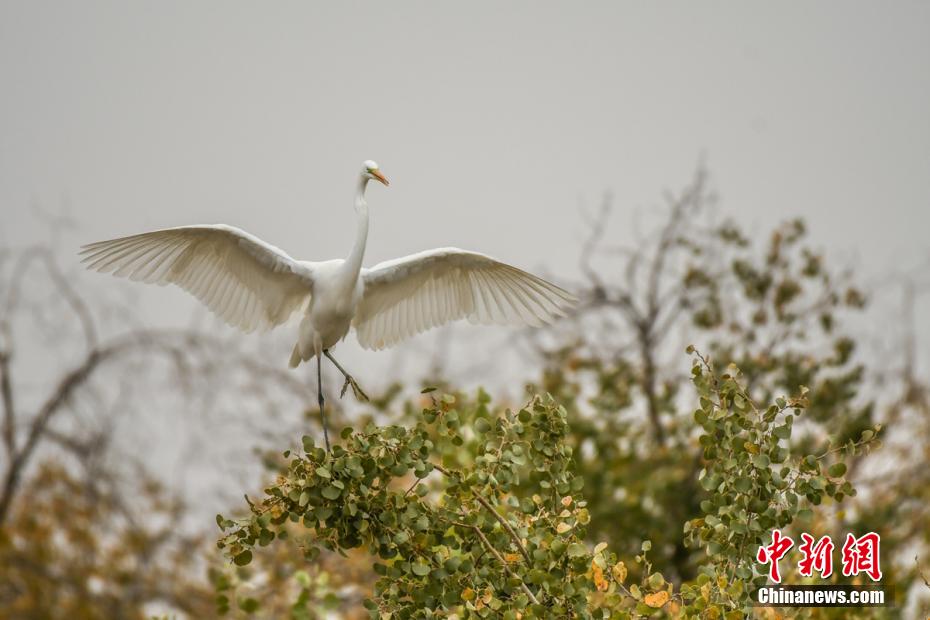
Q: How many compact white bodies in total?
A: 1